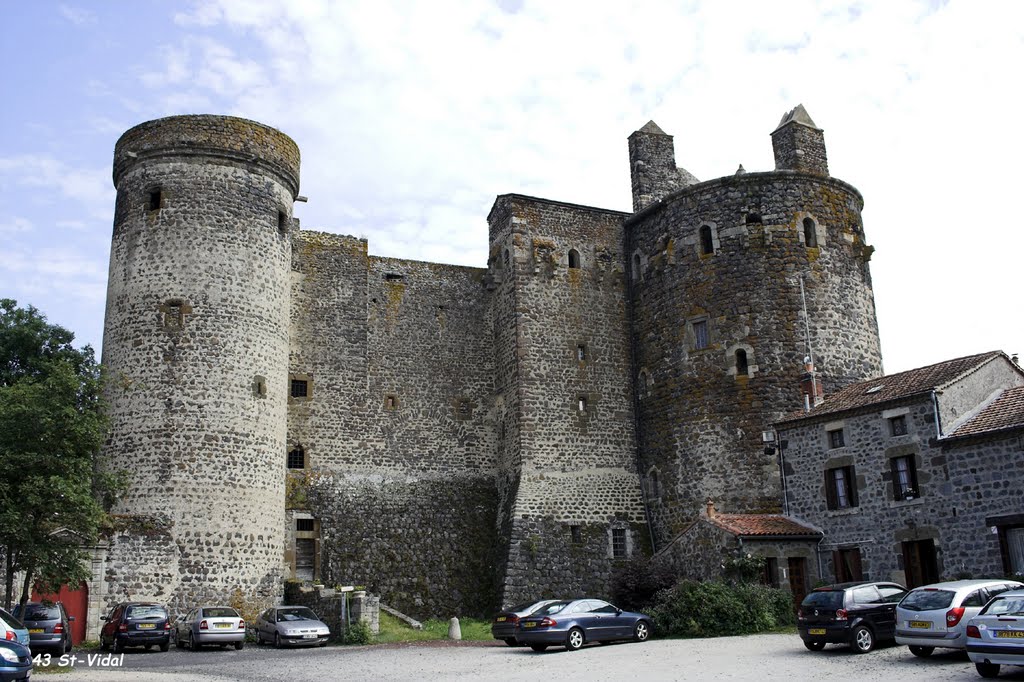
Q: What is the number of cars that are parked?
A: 11